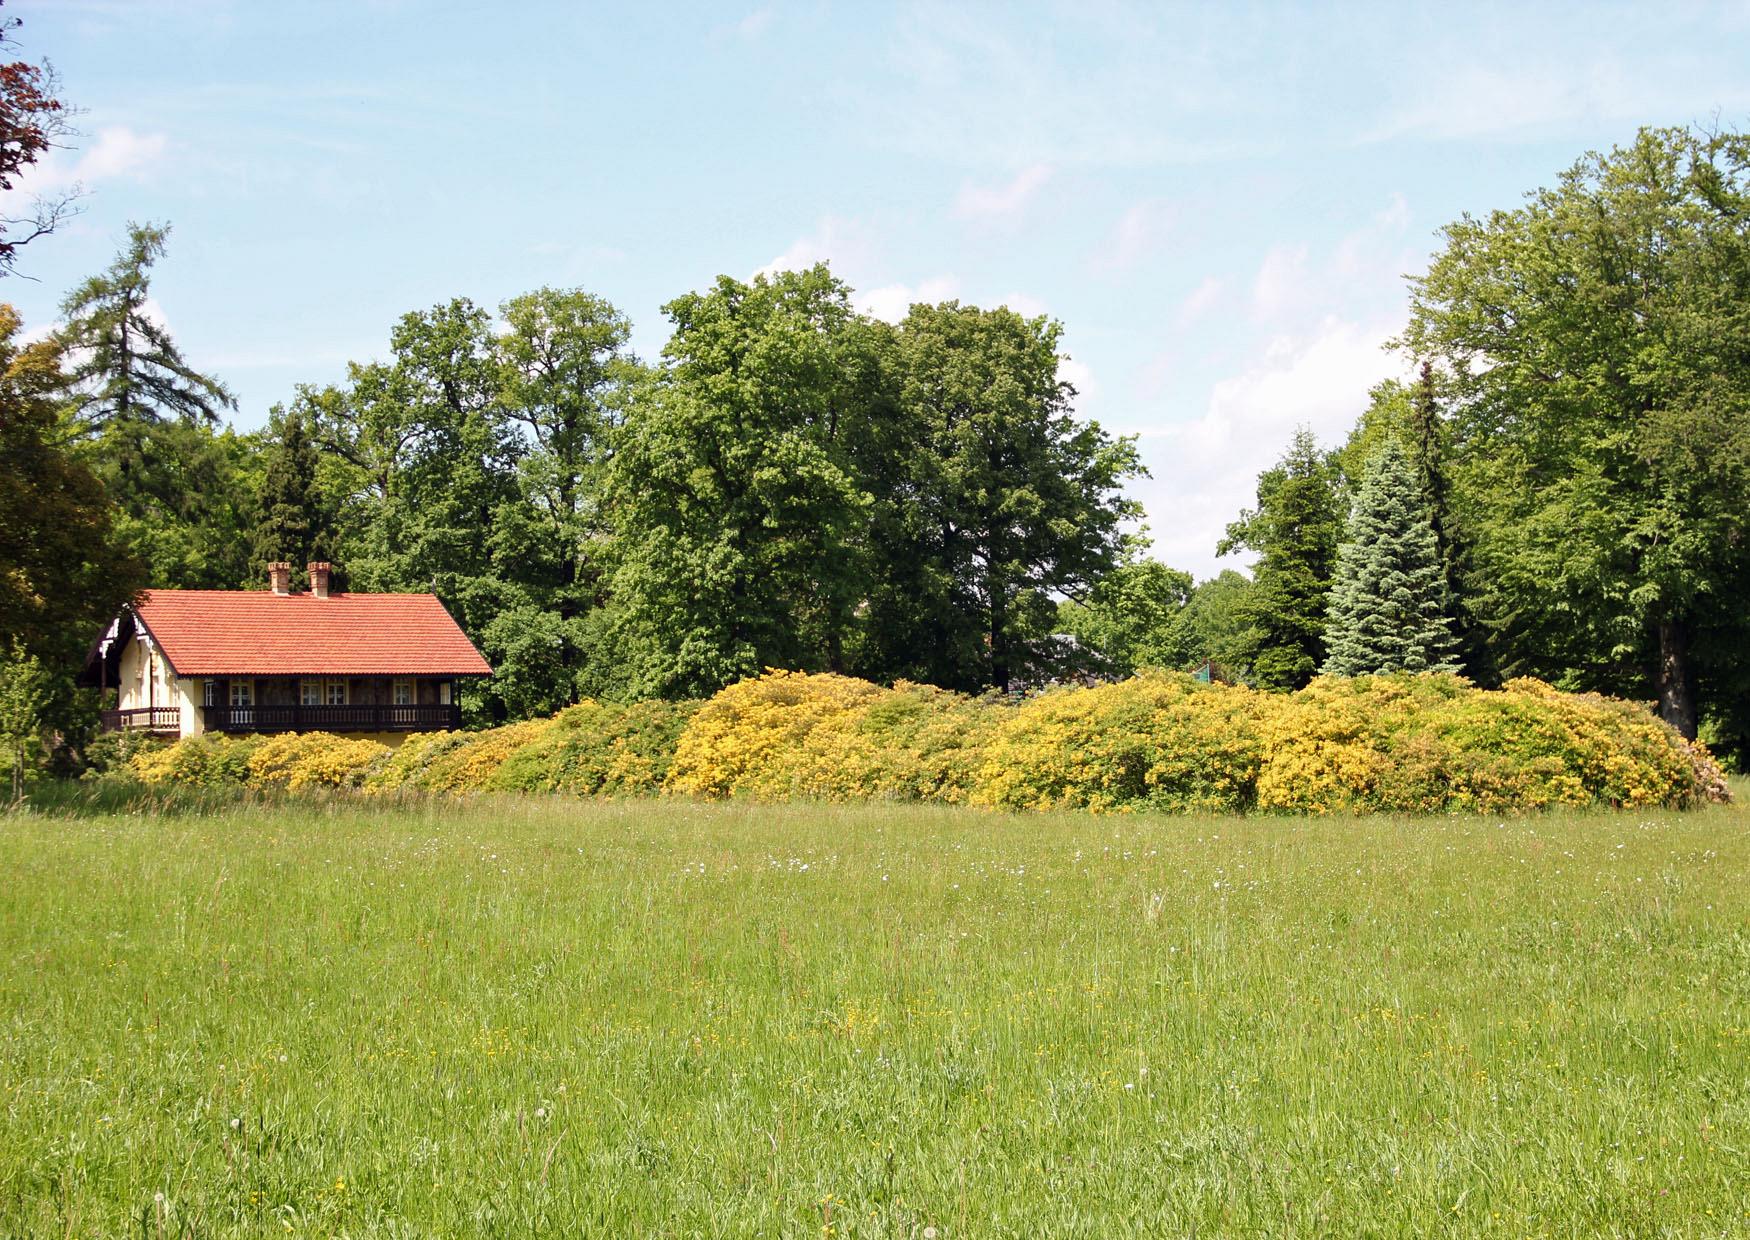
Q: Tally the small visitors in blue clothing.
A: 0